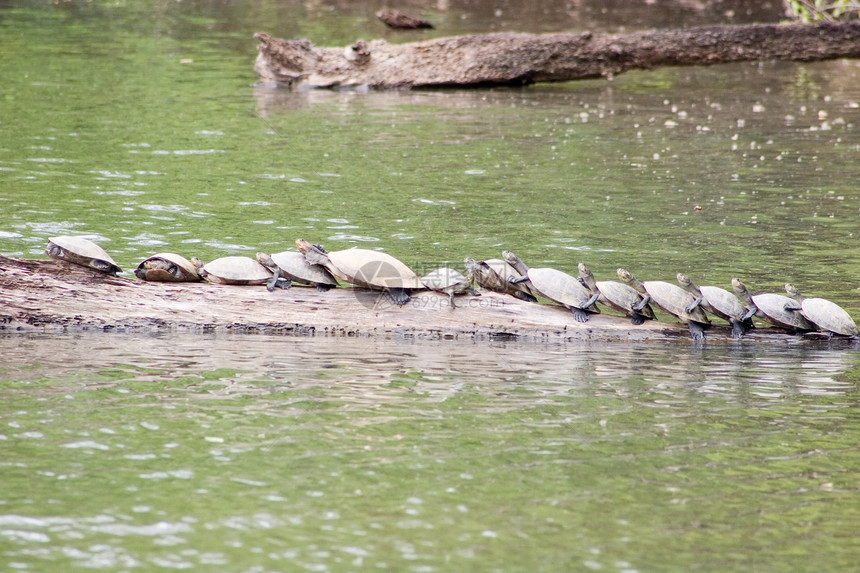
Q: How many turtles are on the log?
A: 13